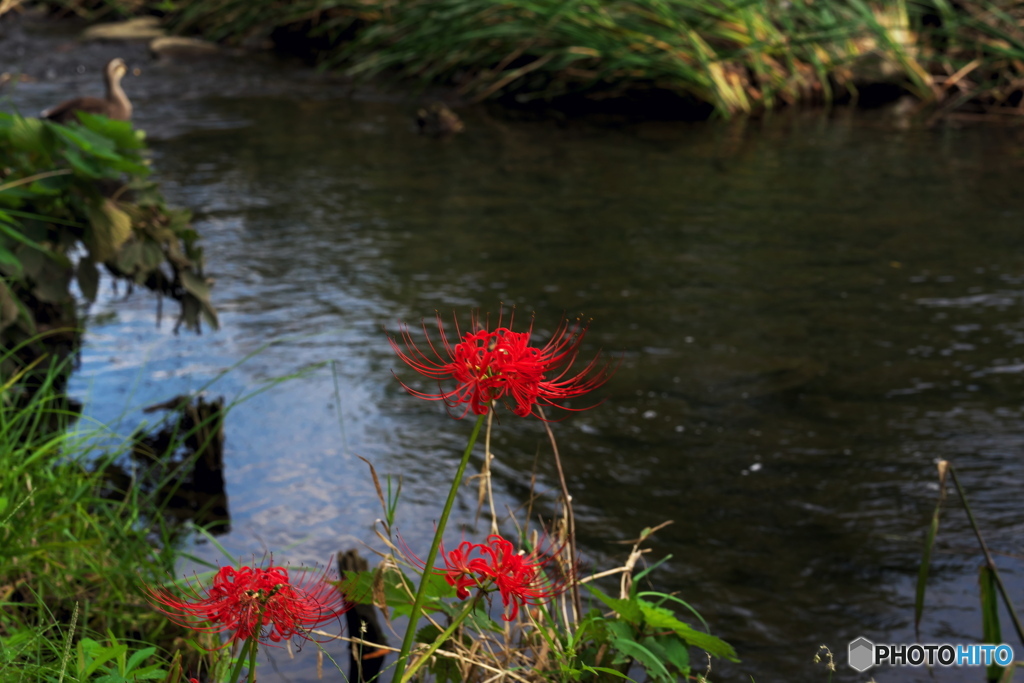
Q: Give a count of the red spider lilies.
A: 3